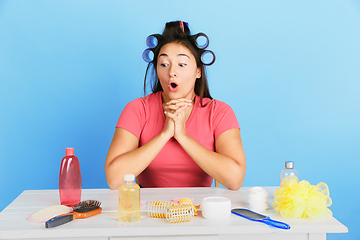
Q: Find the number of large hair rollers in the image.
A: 5